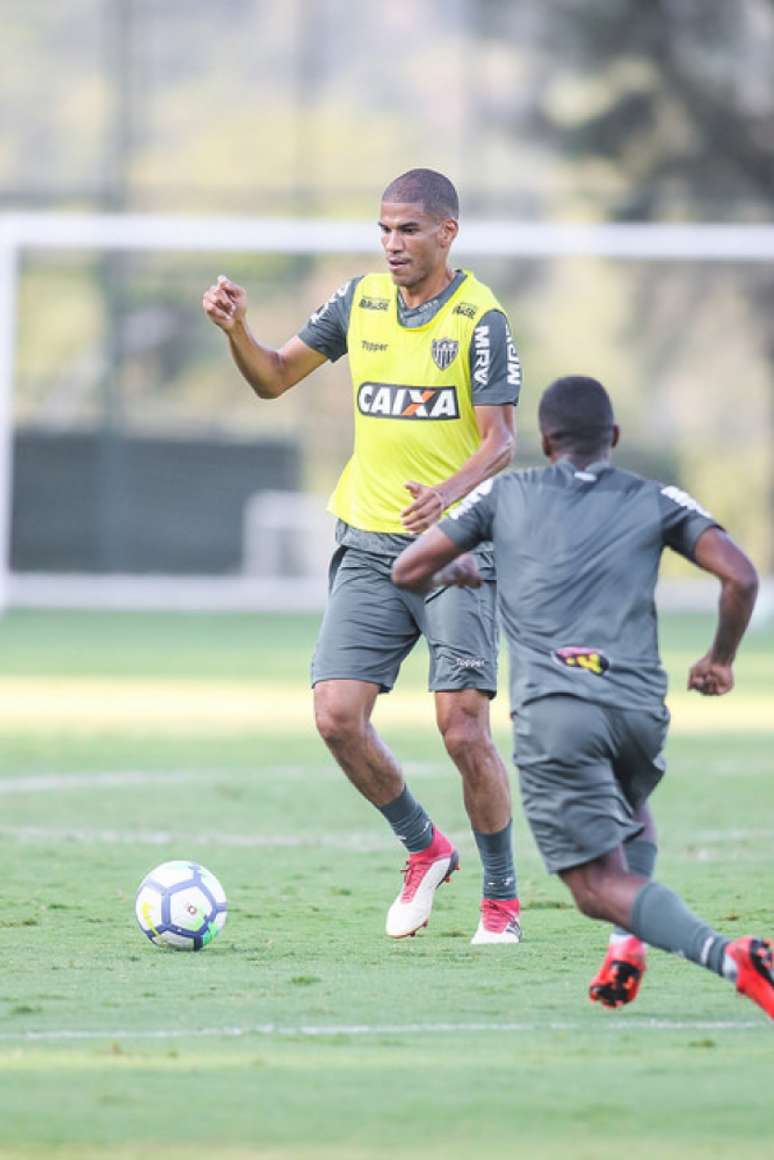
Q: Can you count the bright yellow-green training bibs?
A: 1